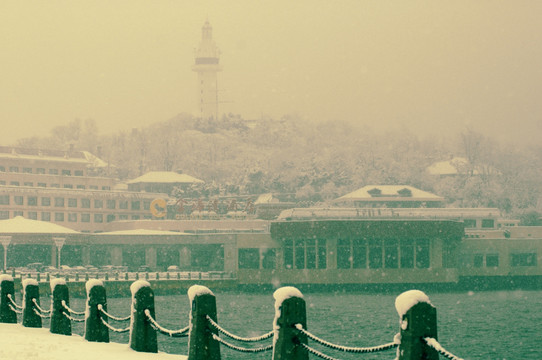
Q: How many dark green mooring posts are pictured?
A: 8